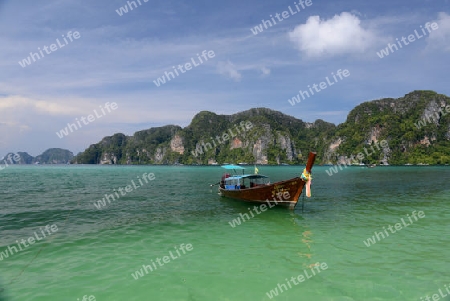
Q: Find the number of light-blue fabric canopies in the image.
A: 2